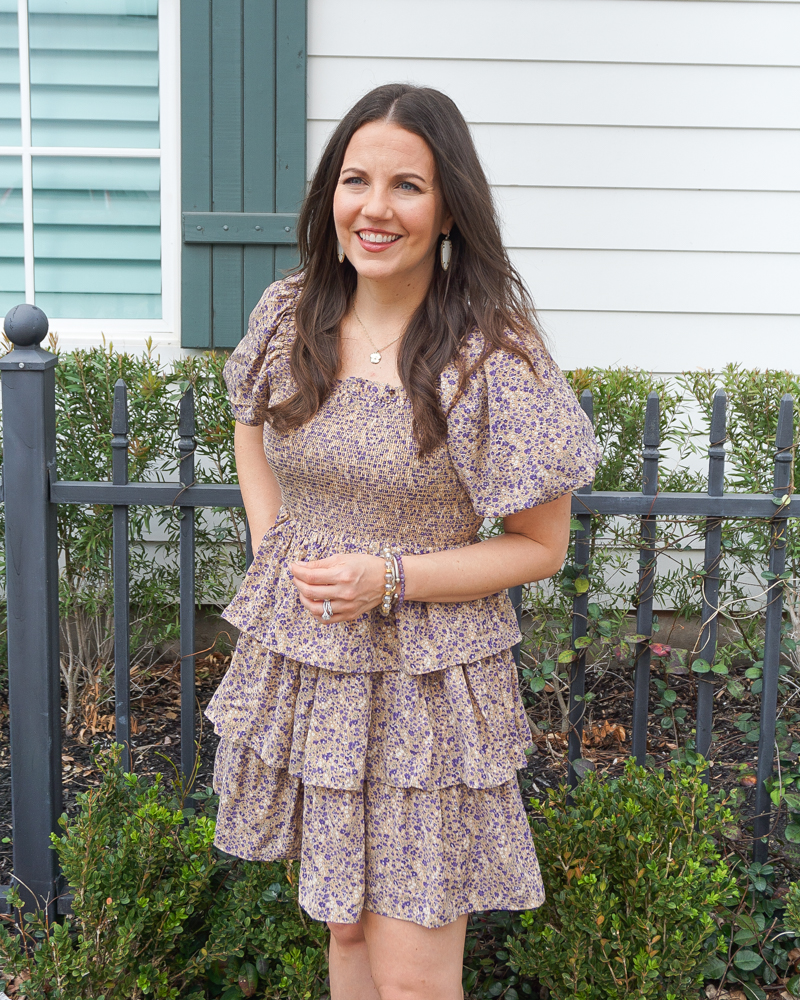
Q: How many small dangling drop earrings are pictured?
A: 2